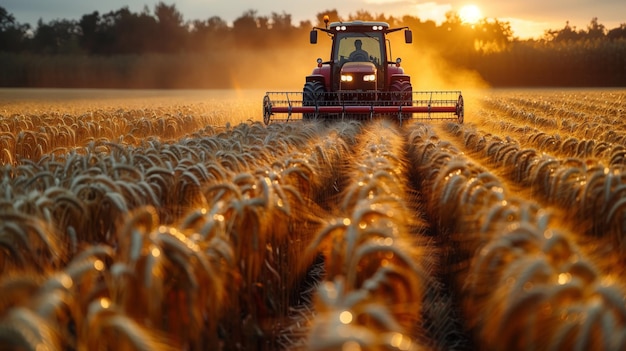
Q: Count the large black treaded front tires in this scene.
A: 2